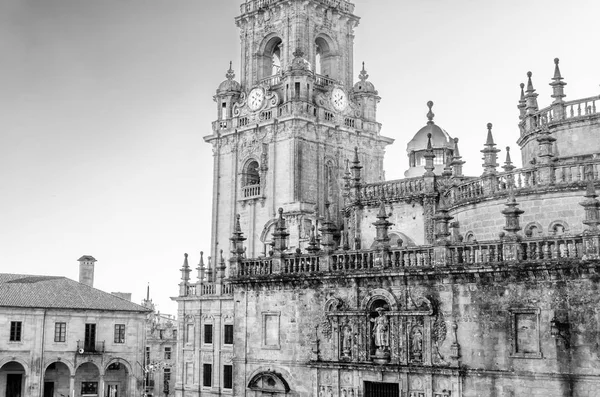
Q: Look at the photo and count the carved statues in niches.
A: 3